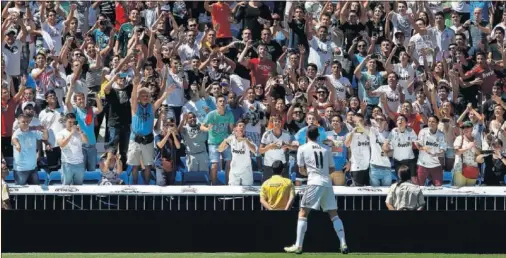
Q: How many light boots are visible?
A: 2